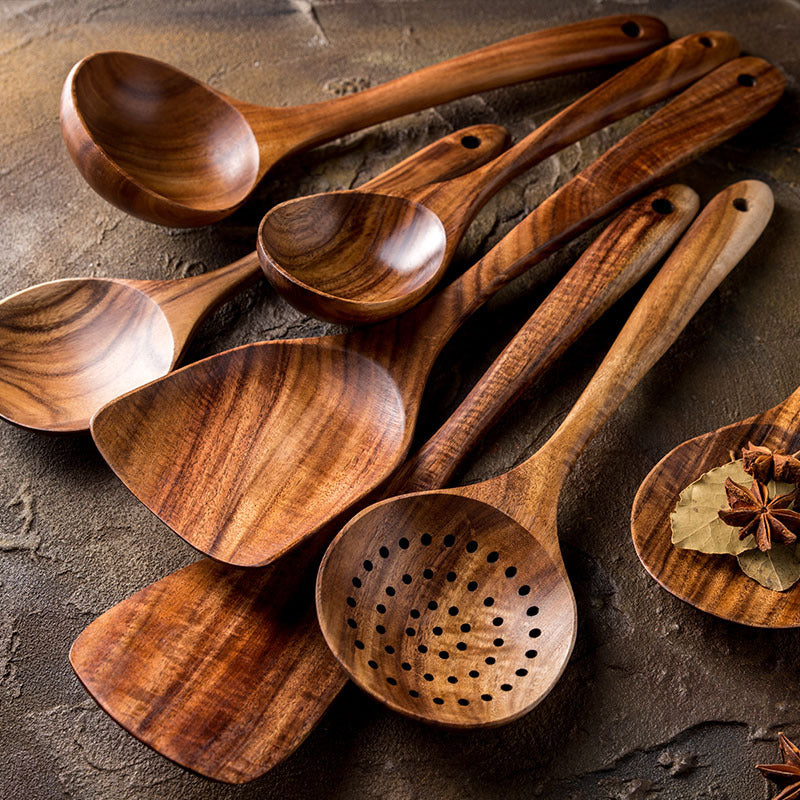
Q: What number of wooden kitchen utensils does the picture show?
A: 7